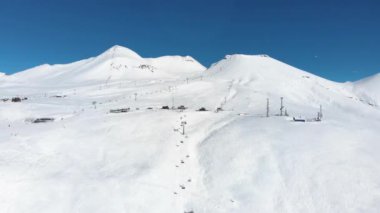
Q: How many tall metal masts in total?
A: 3